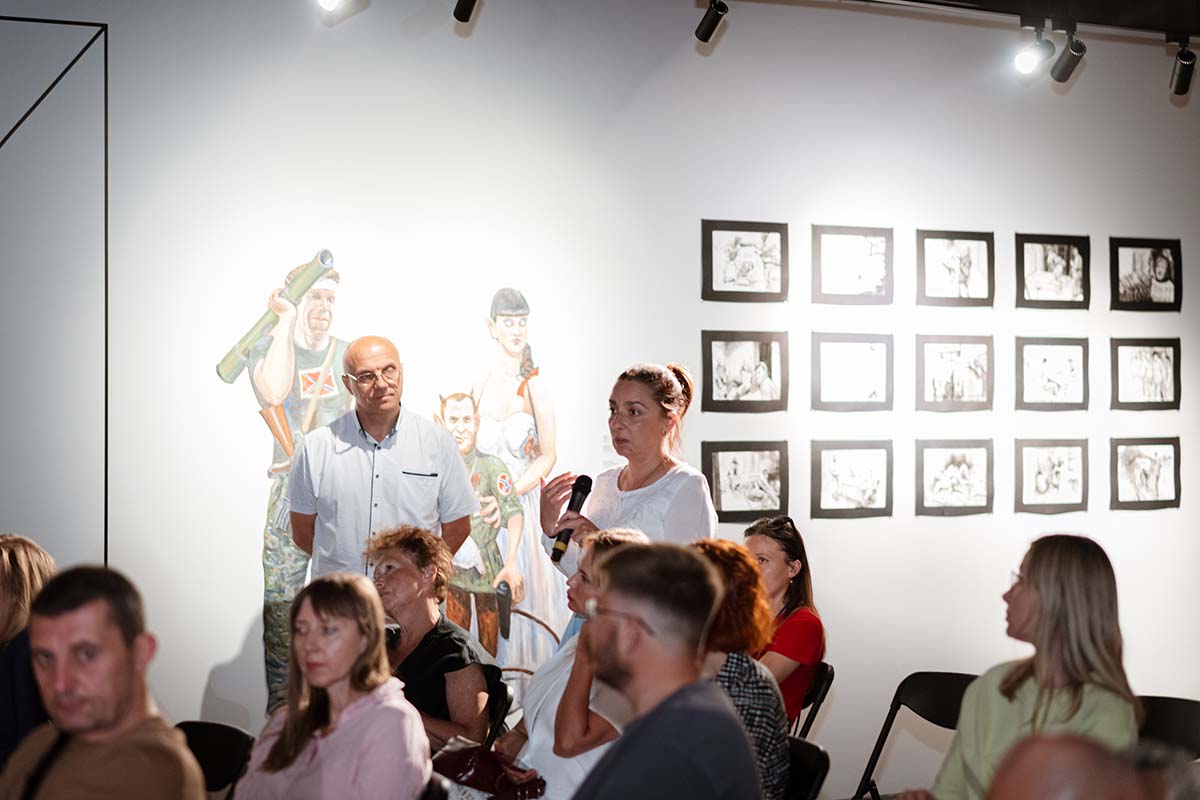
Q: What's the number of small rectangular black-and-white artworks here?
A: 15